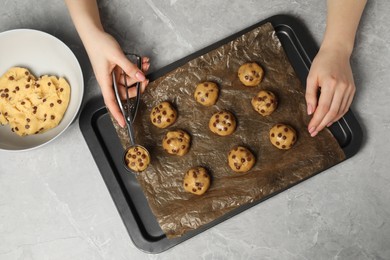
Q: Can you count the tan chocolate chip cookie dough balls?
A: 10